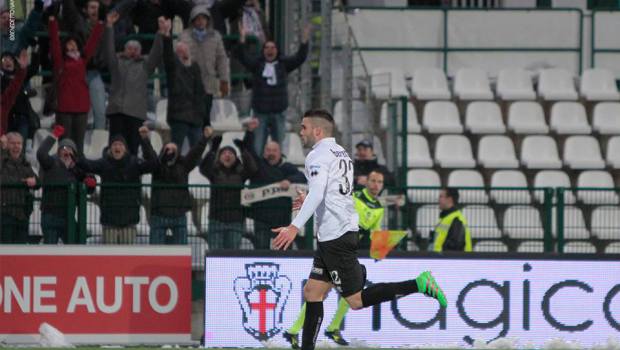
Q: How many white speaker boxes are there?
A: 0